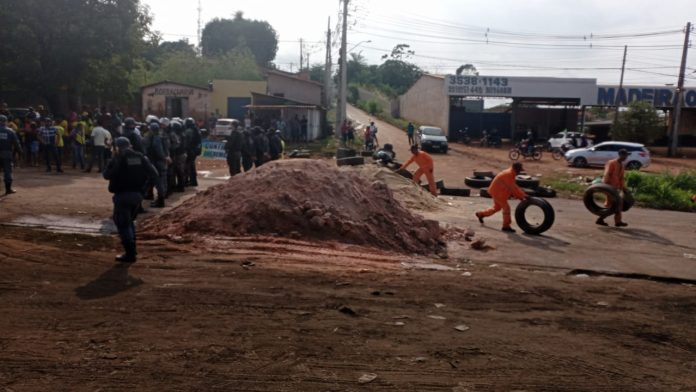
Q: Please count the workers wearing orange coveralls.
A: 3